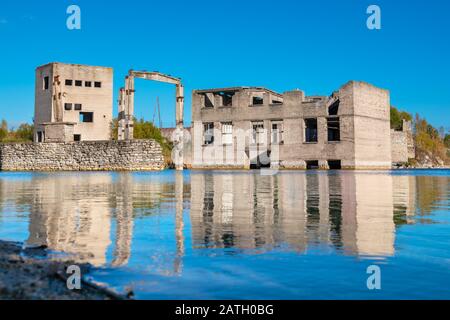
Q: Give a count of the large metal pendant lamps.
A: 0